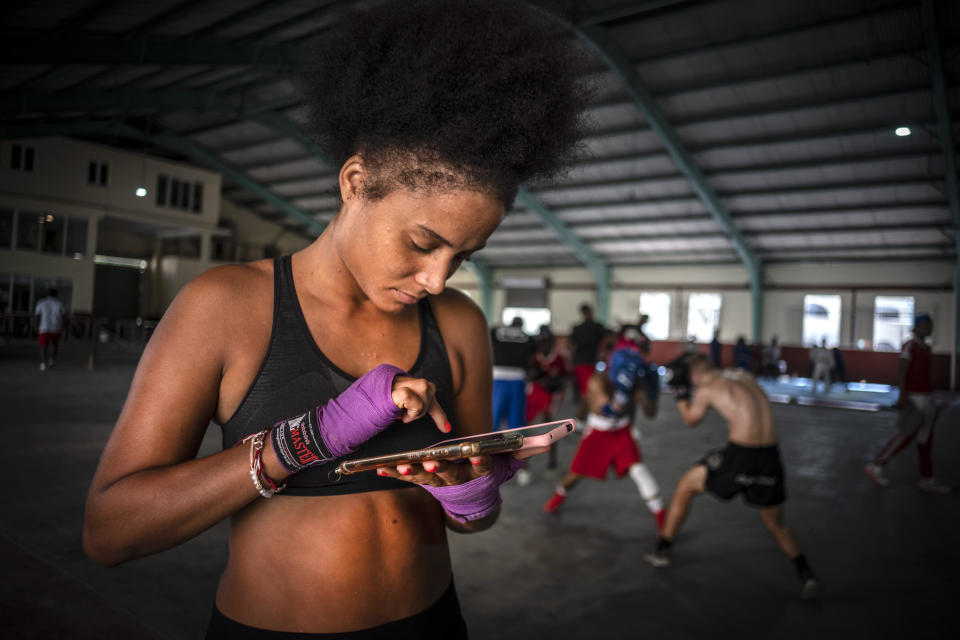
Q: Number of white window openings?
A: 5